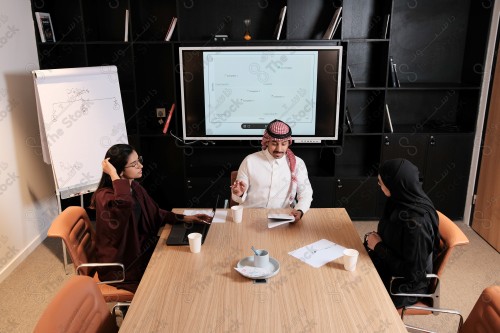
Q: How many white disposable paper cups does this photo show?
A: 3